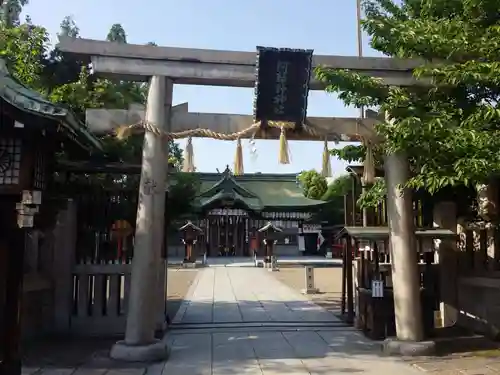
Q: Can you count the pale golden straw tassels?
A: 5